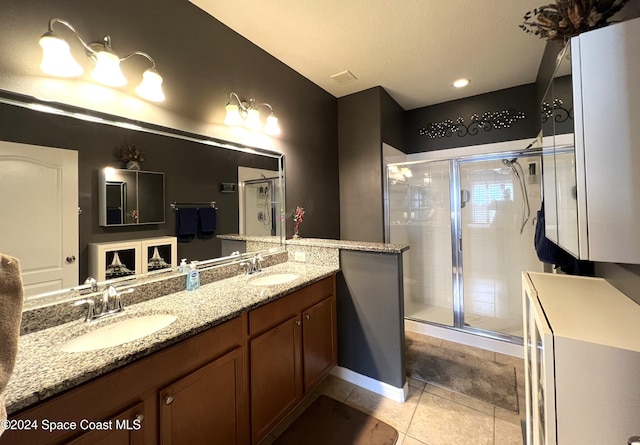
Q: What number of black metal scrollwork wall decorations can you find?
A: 1